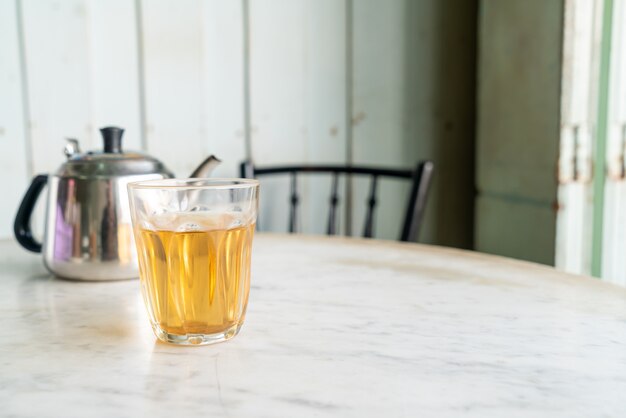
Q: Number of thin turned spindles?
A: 3